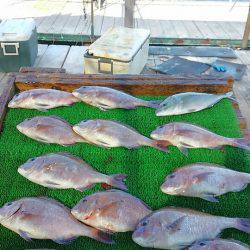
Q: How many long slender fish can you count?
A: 1